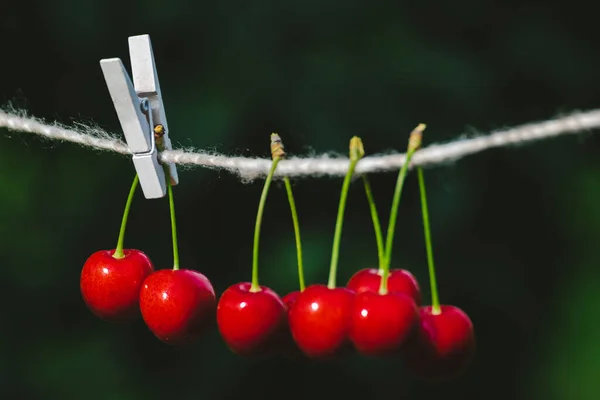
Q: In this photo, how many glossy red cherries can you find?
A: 8